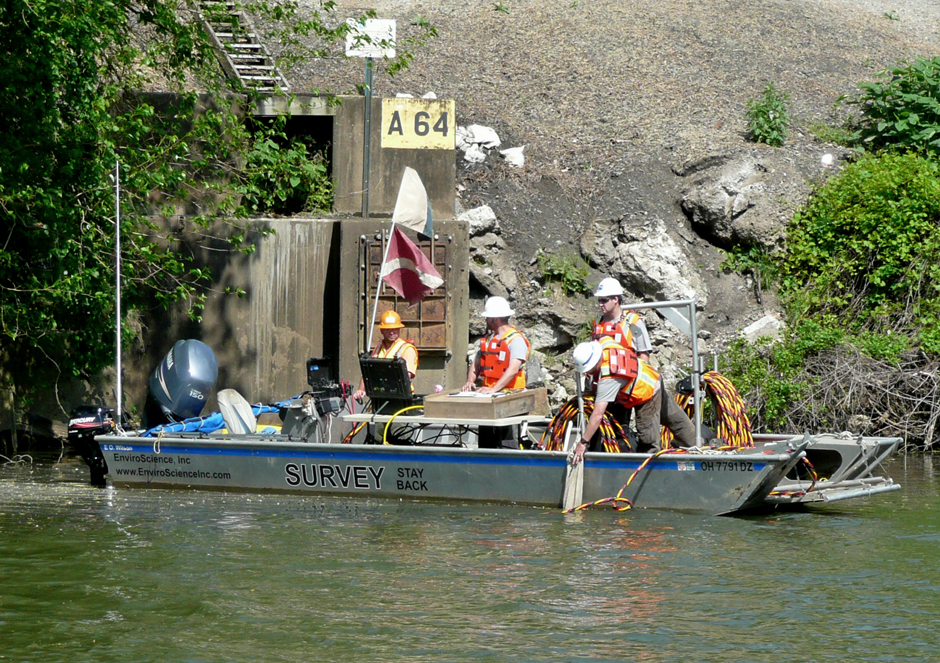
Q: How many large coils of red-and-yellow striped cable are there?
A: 2